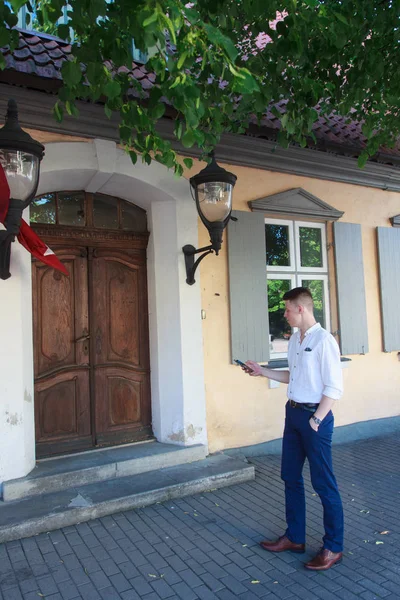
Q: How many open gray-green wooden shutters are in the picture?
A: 3